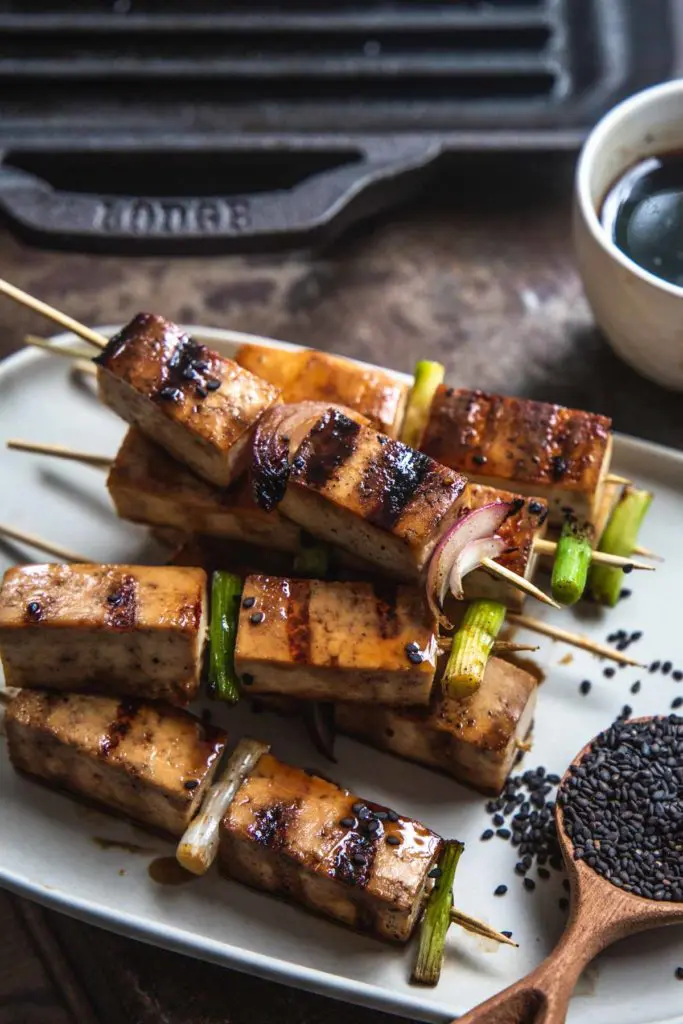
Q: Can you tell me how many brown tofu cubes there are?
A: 11